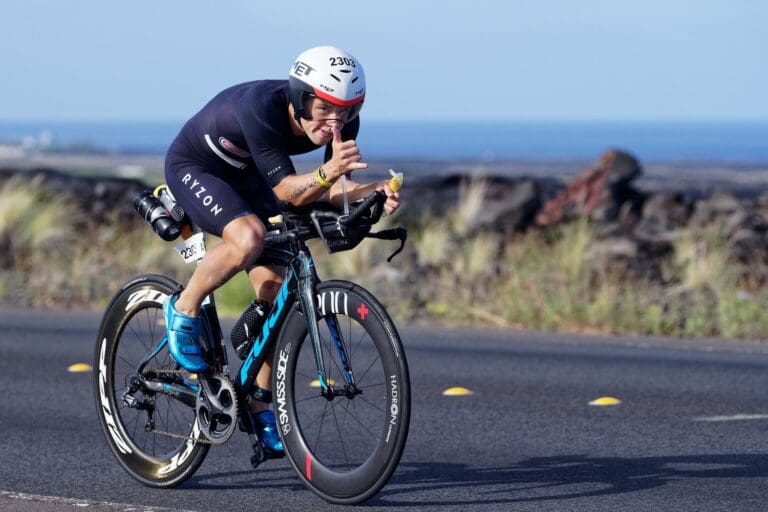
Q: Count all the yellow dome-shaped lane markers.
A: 4